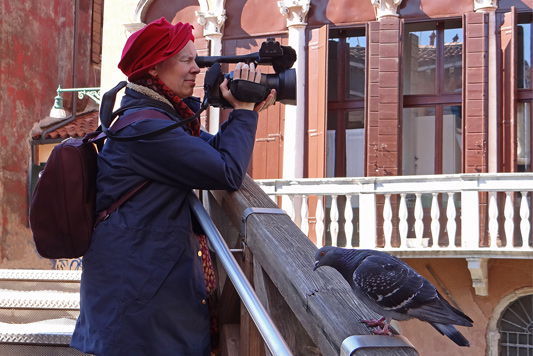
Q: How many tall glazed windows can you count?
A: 3